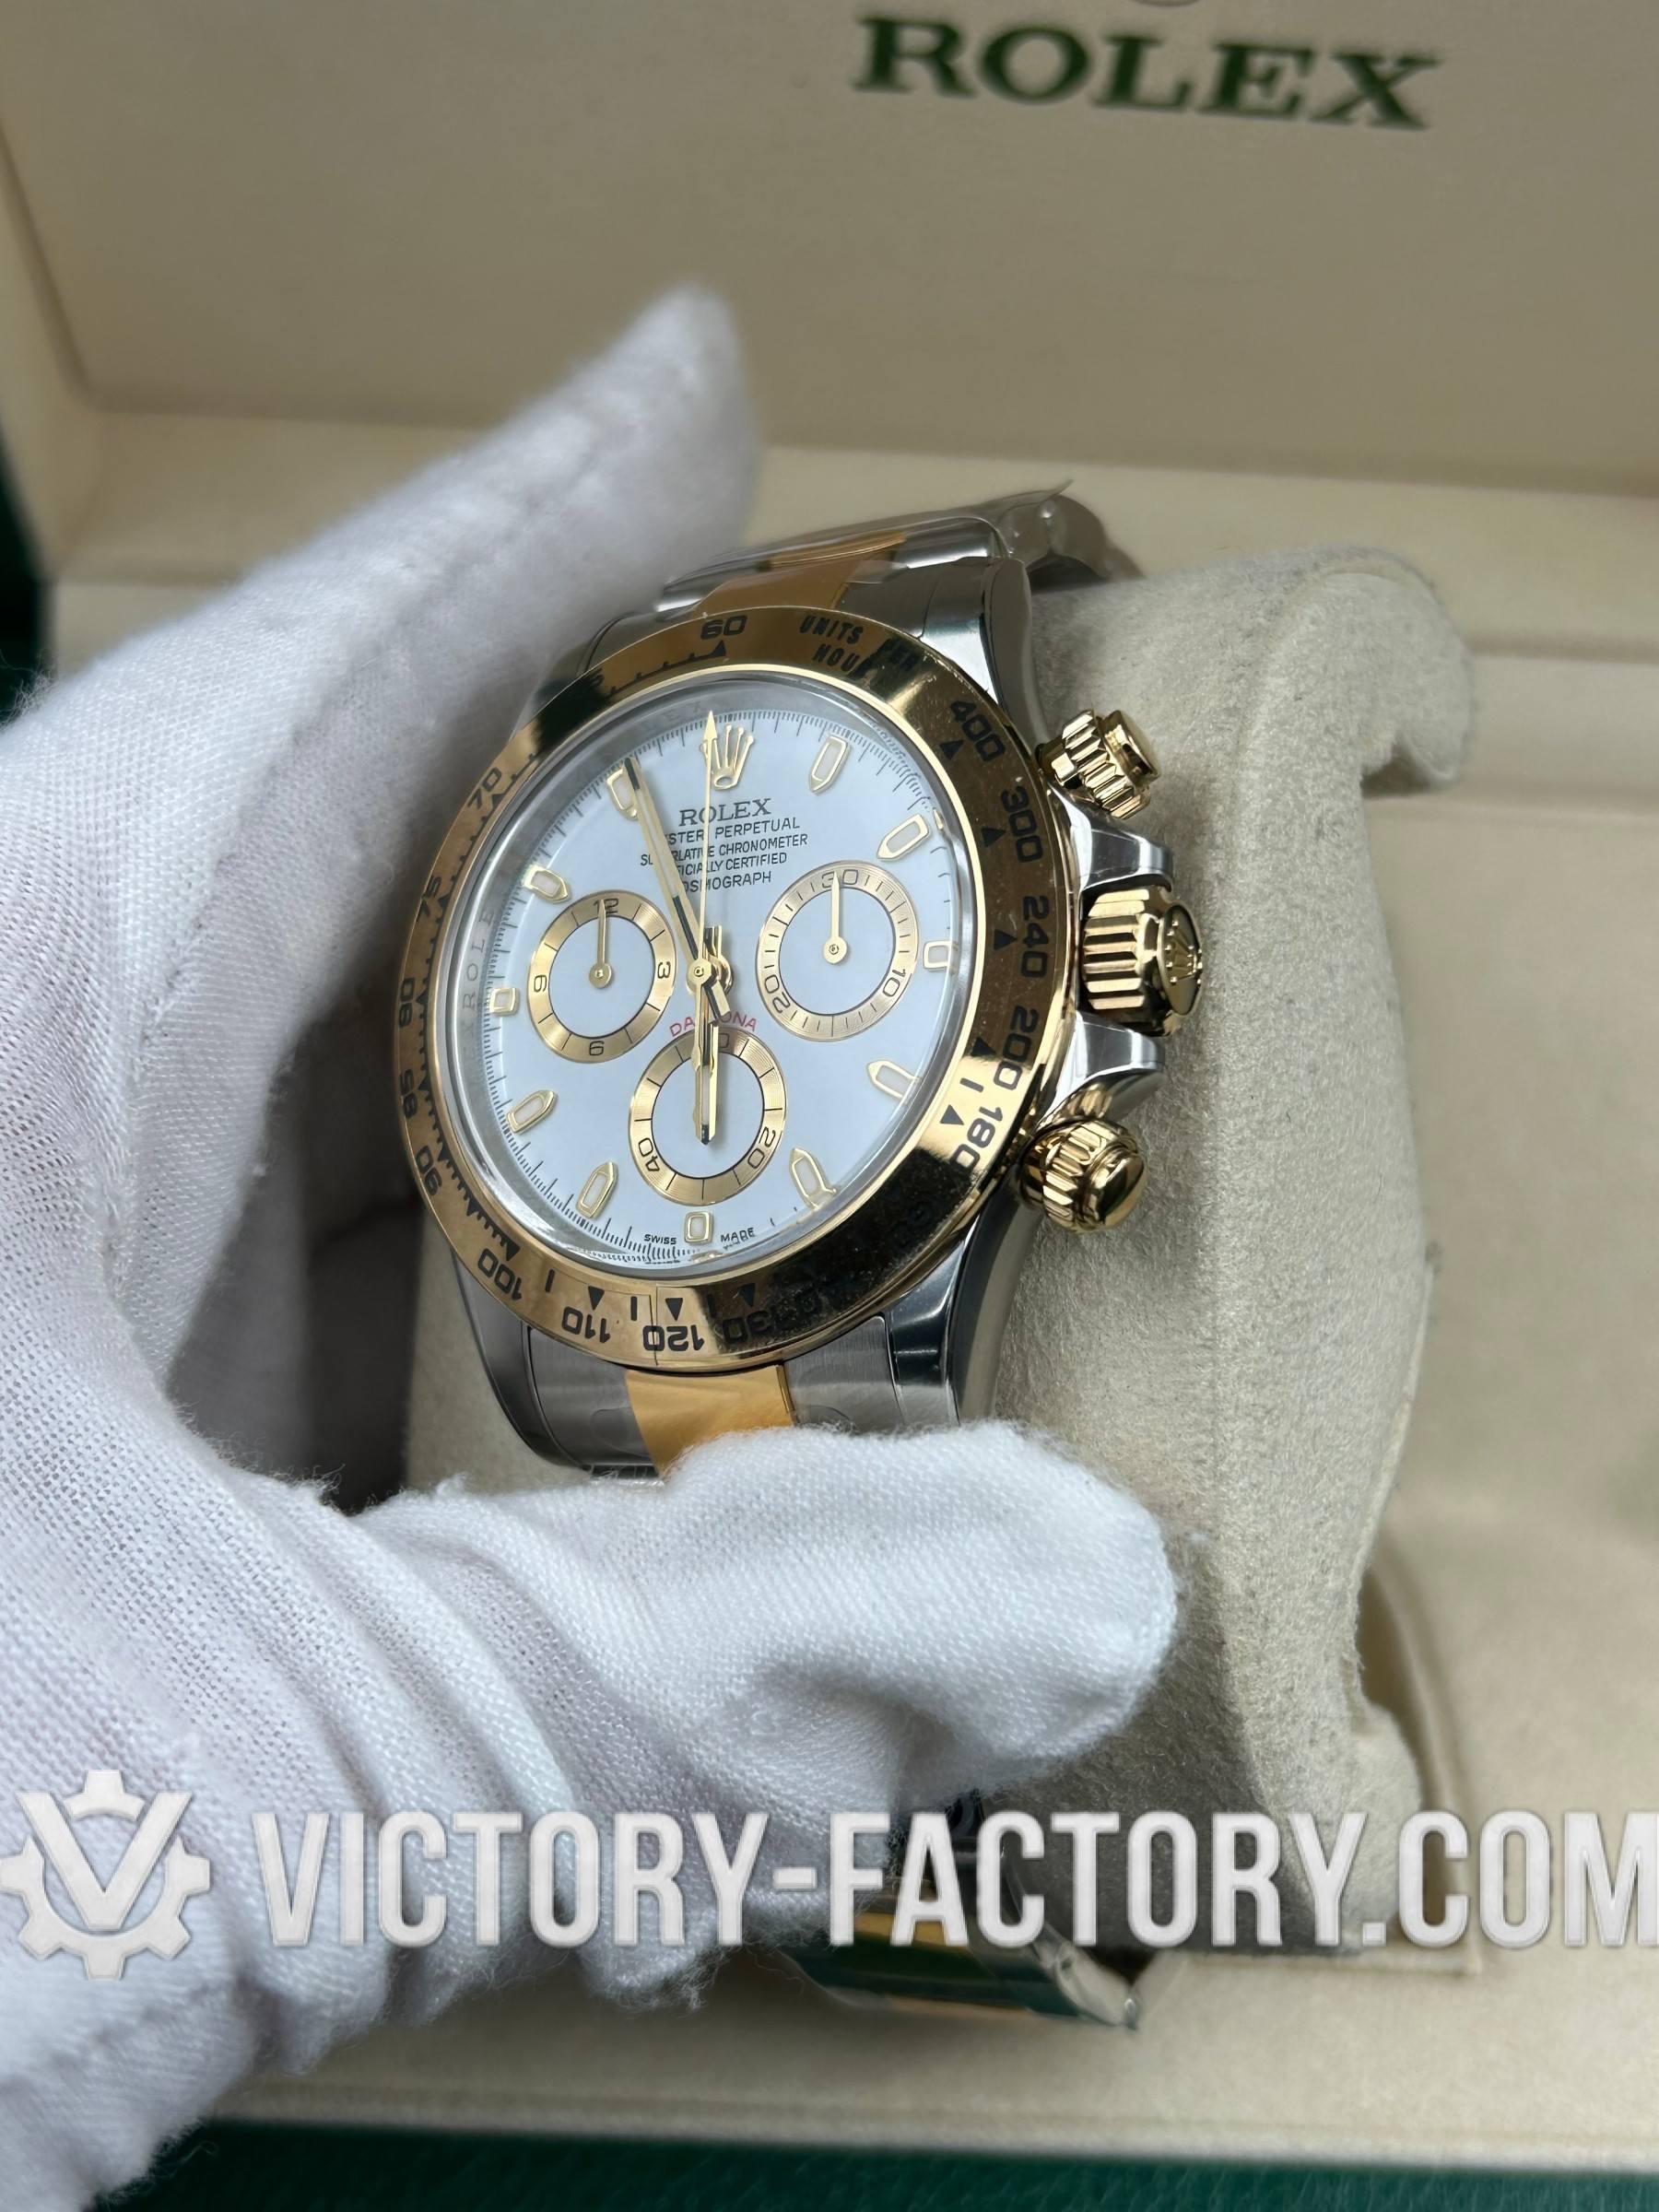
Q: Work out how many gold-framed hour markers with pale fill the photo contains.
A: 11